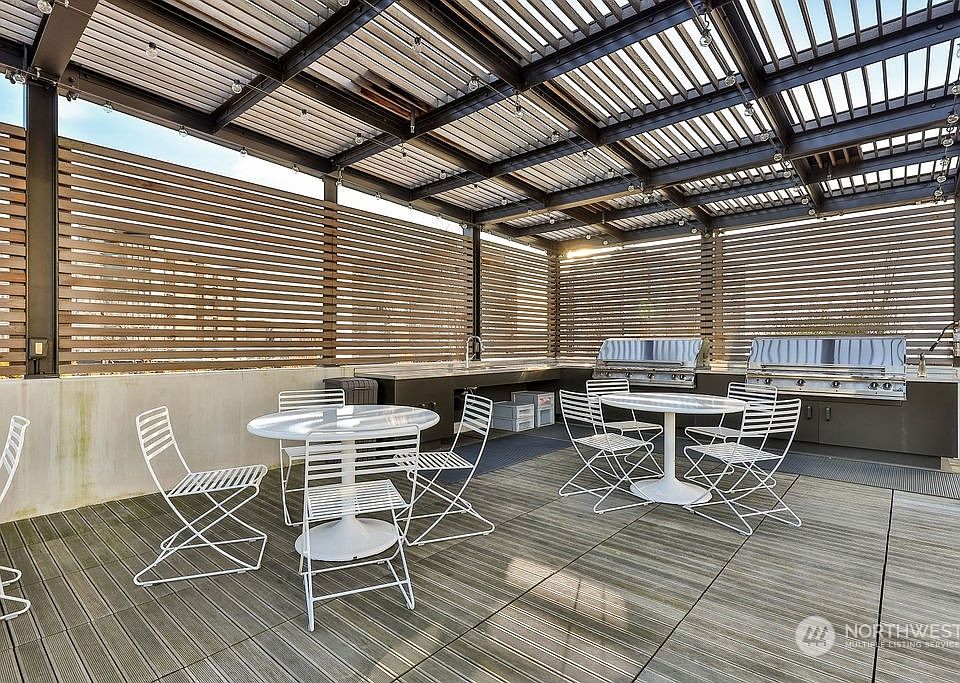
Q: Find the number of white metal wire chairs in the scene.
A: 9